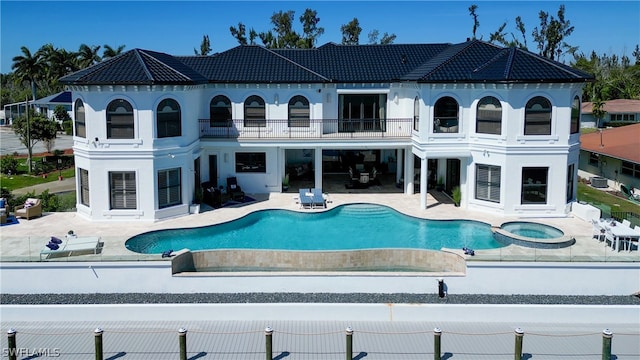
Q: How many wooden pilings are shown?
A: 8